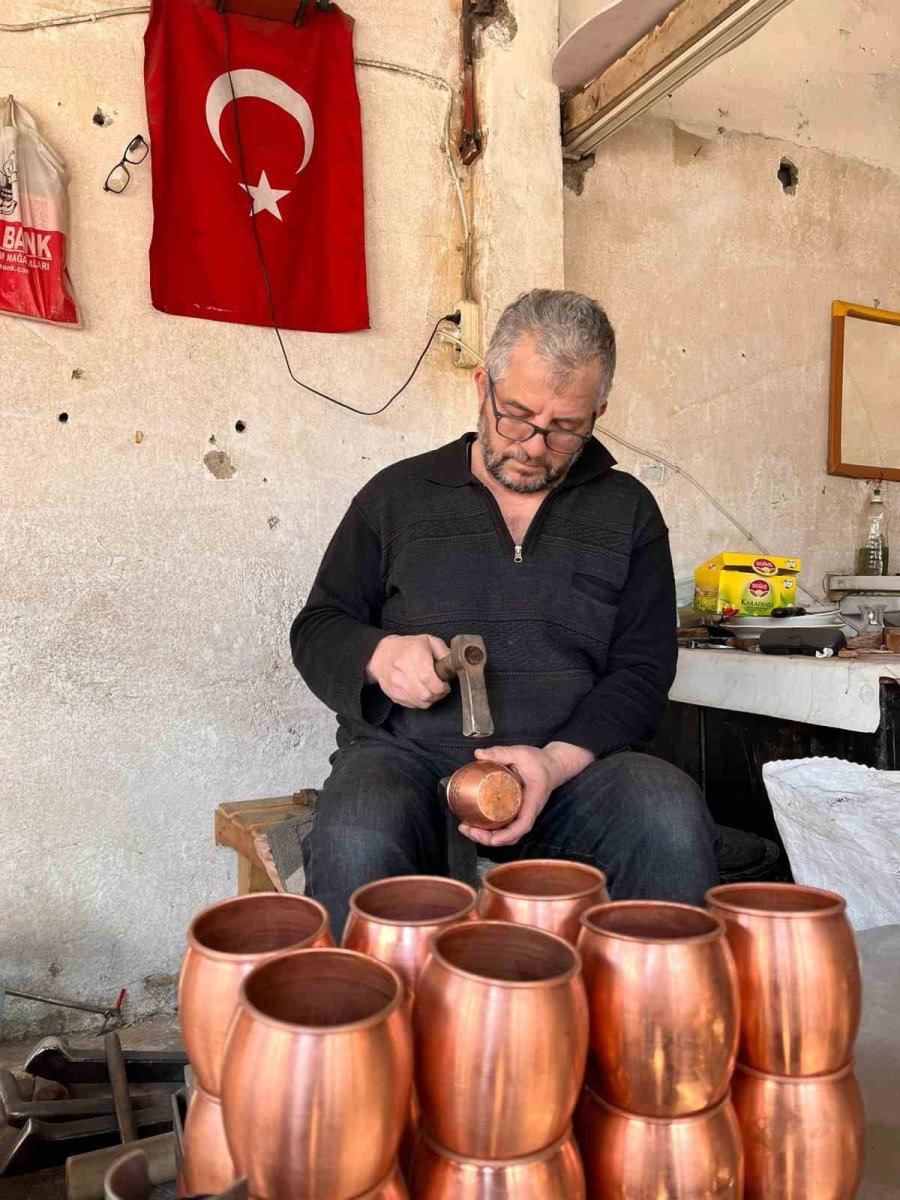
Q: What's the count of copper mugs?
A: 13